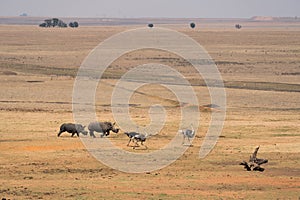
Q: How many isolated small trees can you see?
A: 3